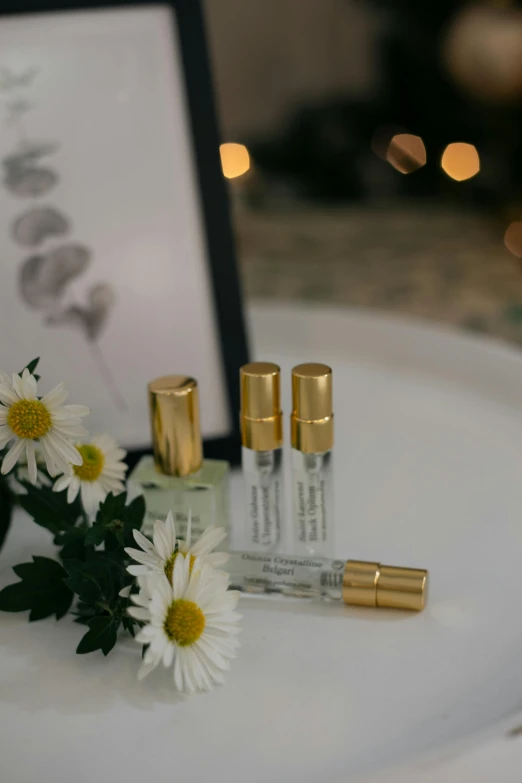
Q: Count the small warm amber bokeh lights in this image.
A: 4